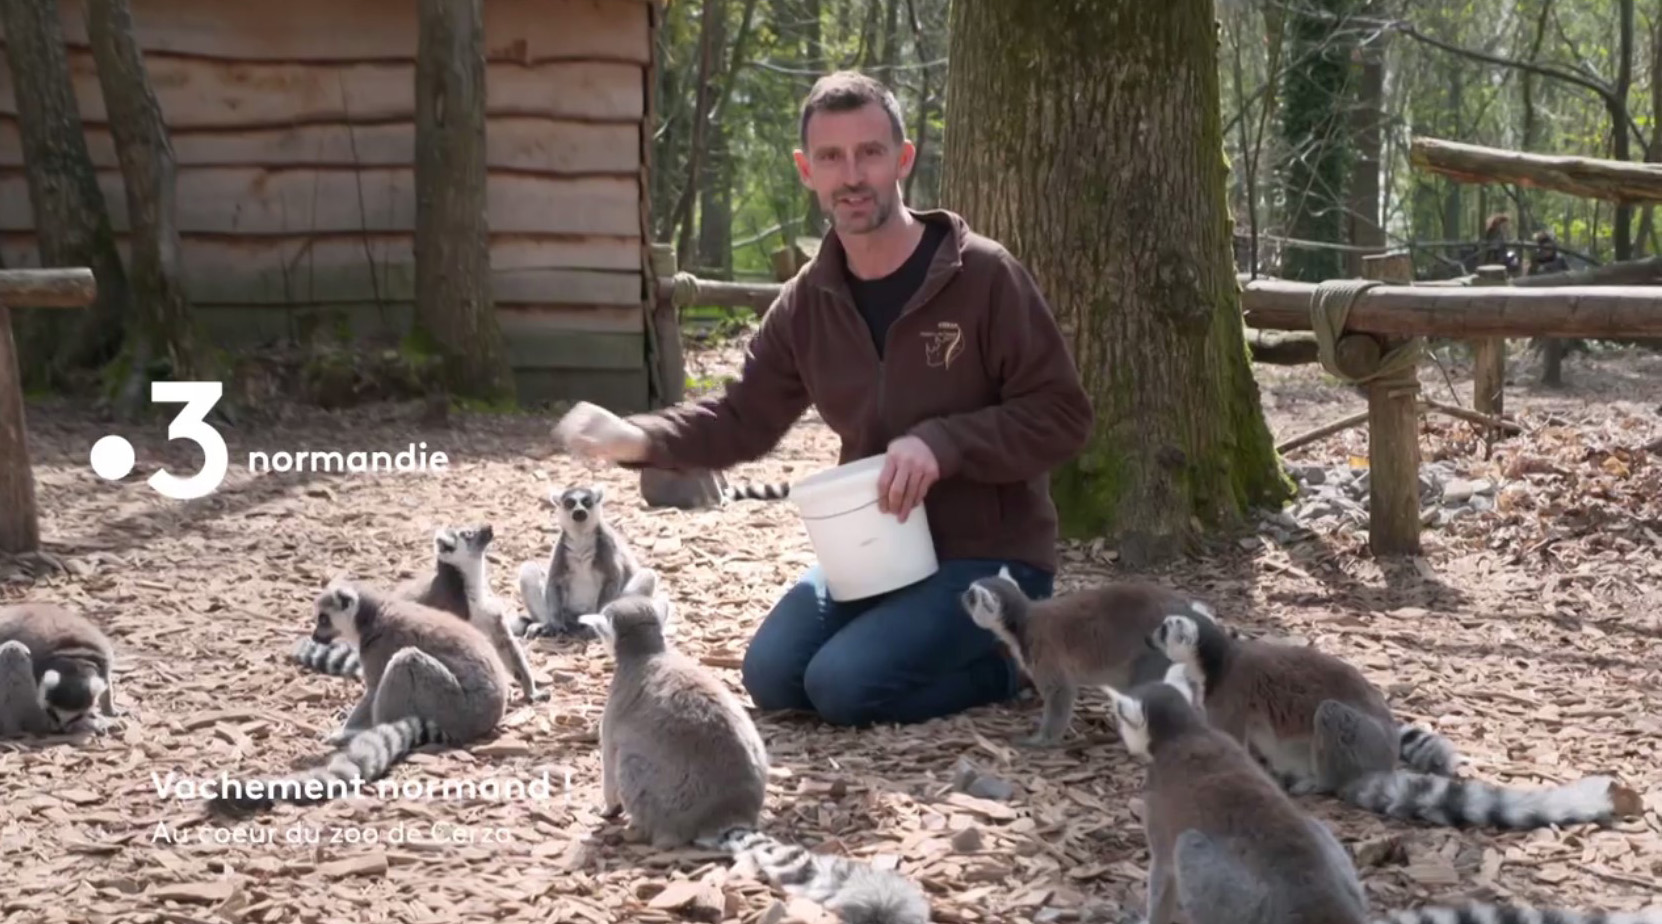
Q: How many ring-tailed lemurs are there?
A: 9